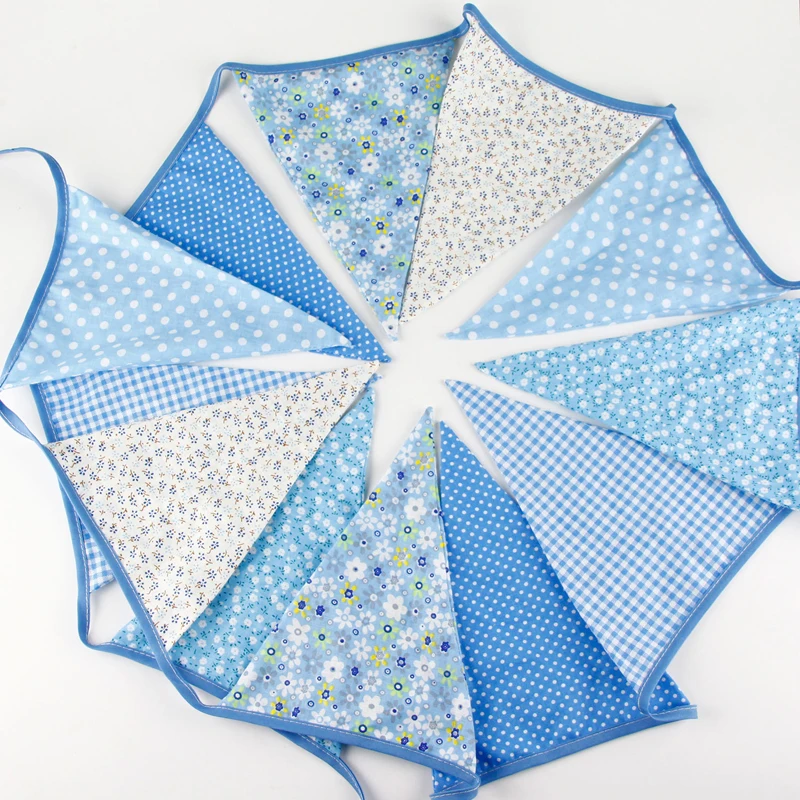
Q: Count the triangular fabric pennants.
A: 12